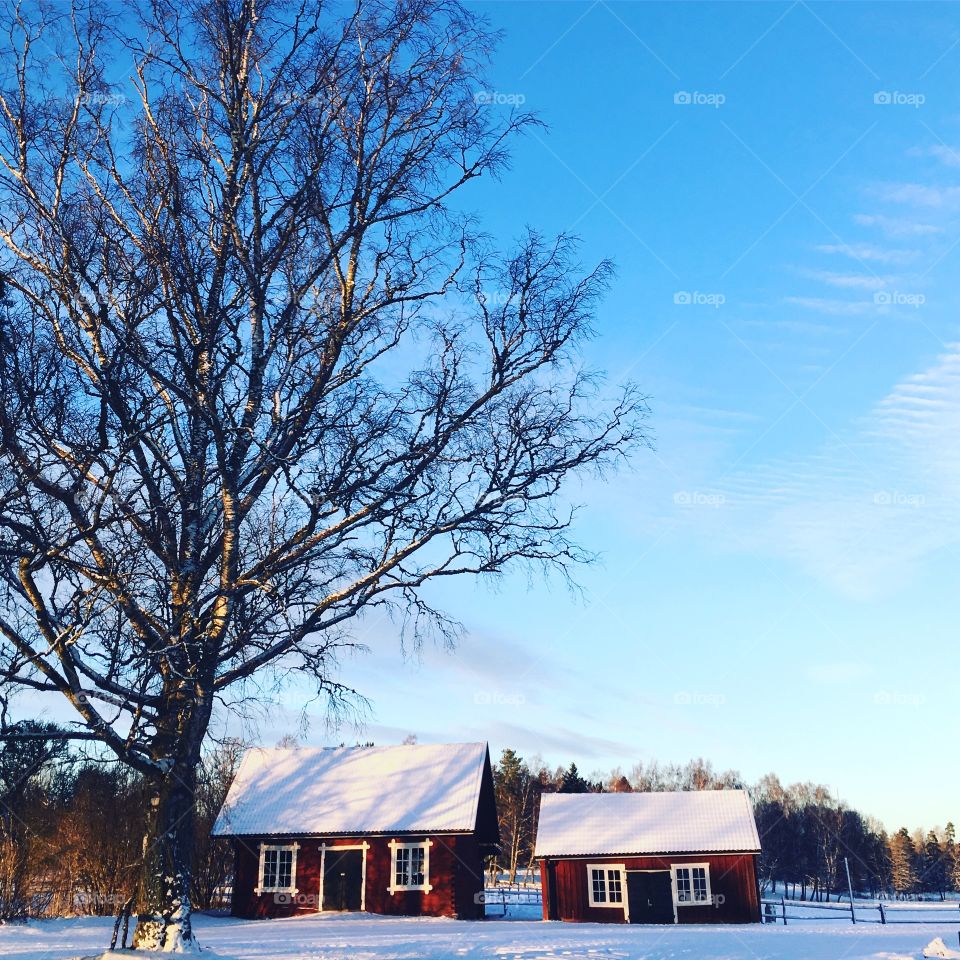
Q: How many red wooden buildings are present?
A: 2